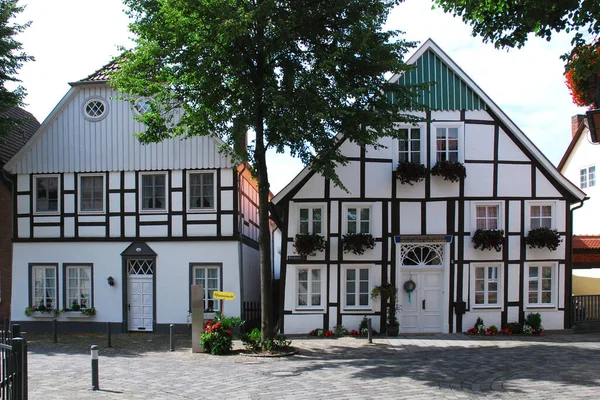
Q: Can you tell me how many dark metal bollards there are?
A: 5